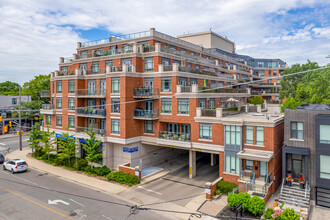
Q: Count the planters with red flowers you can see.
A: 2